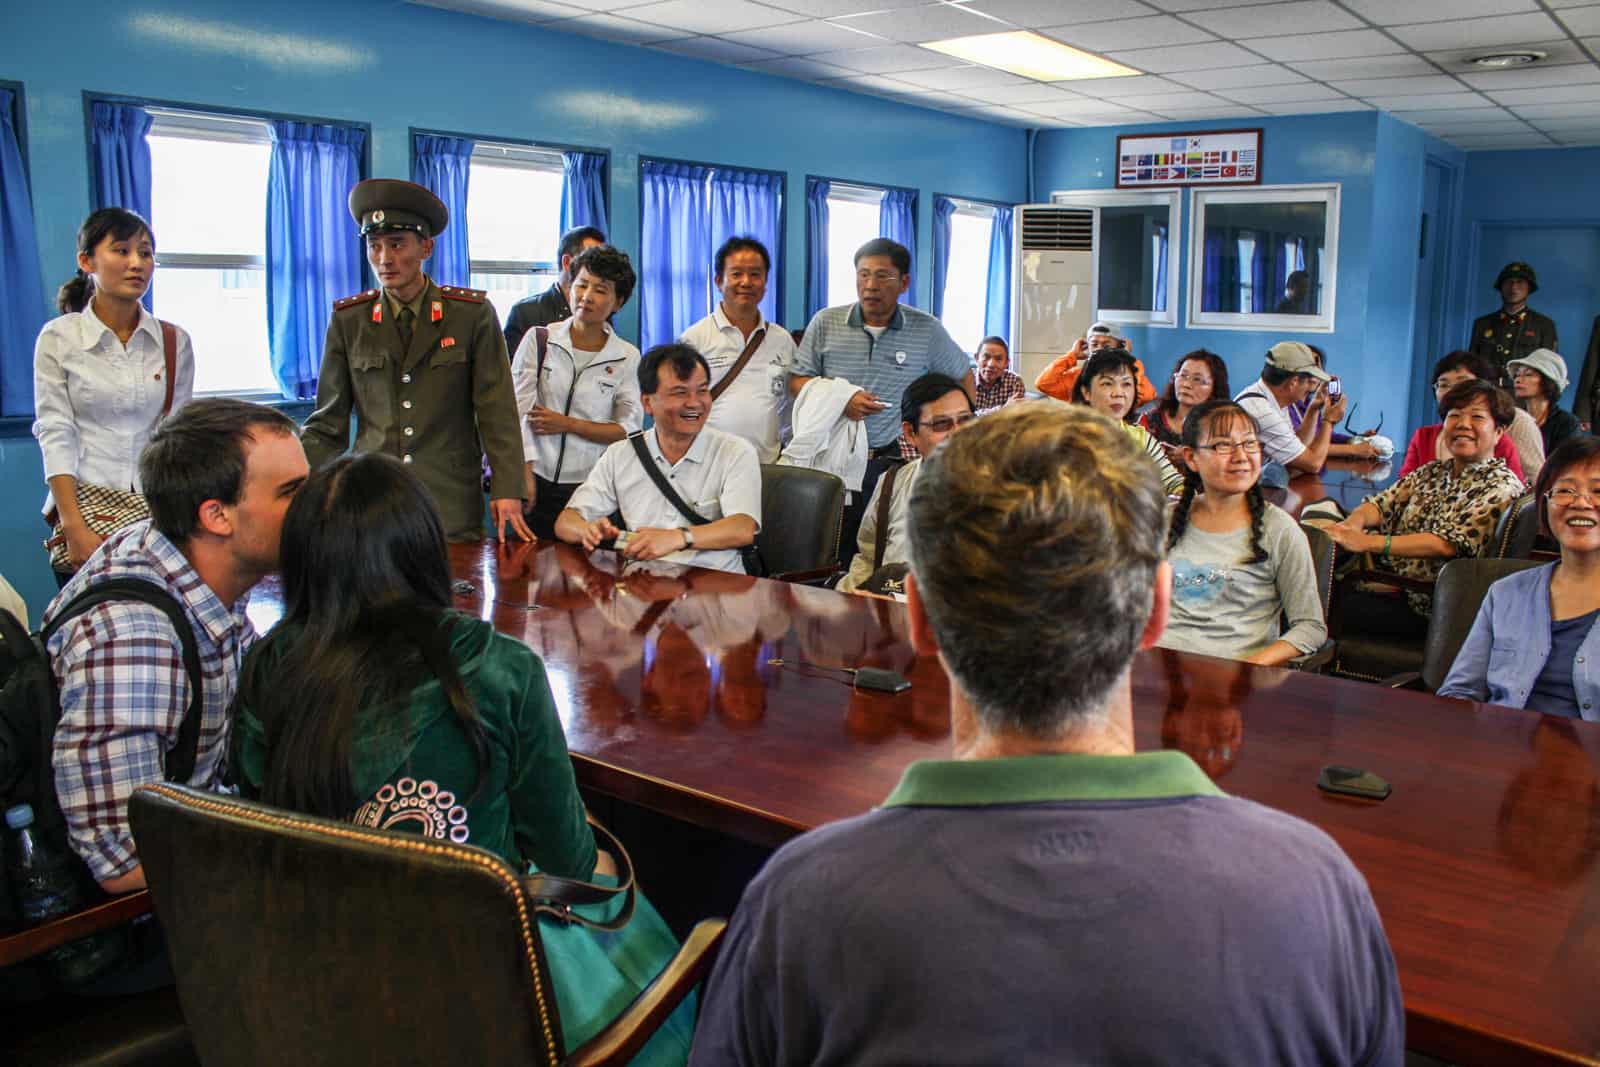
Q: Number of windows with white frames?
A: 2